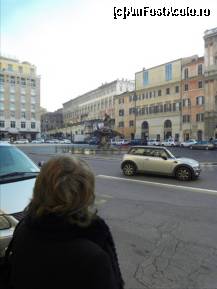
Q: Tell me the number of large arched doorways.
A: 2